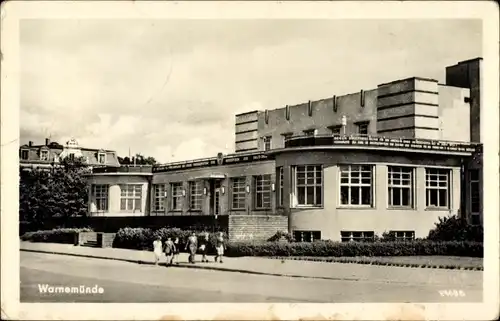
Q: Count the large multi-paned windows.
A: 11